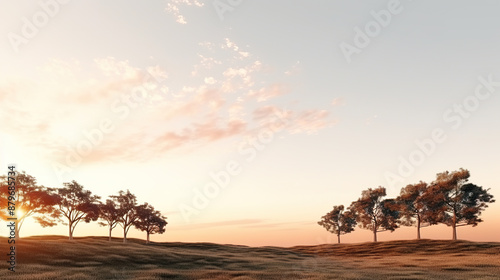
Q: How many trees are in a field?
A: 9